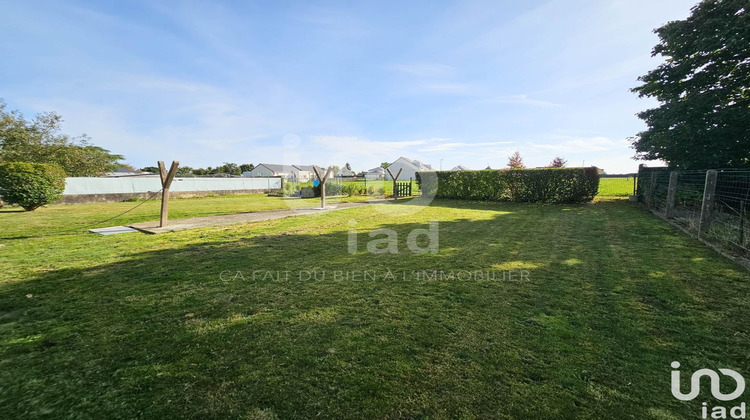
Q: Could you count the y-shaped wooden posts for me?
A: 3